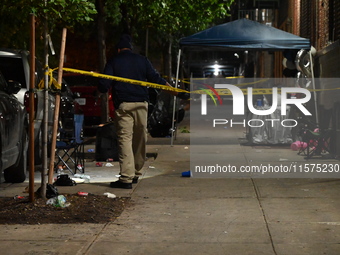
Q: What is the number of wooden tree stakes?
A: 2